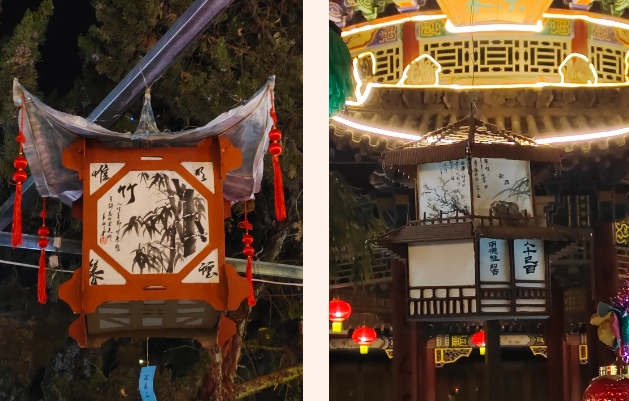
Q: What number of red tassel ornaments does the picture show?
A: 4